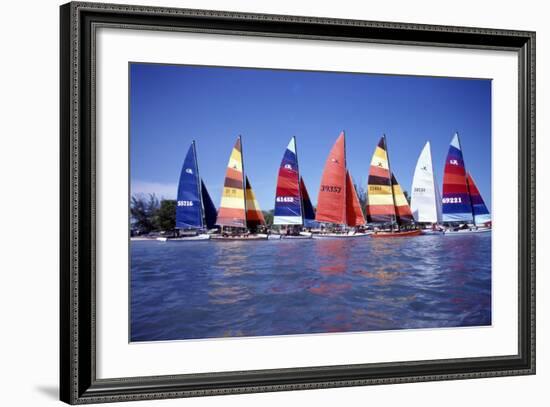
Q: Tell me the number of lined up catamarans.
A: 7